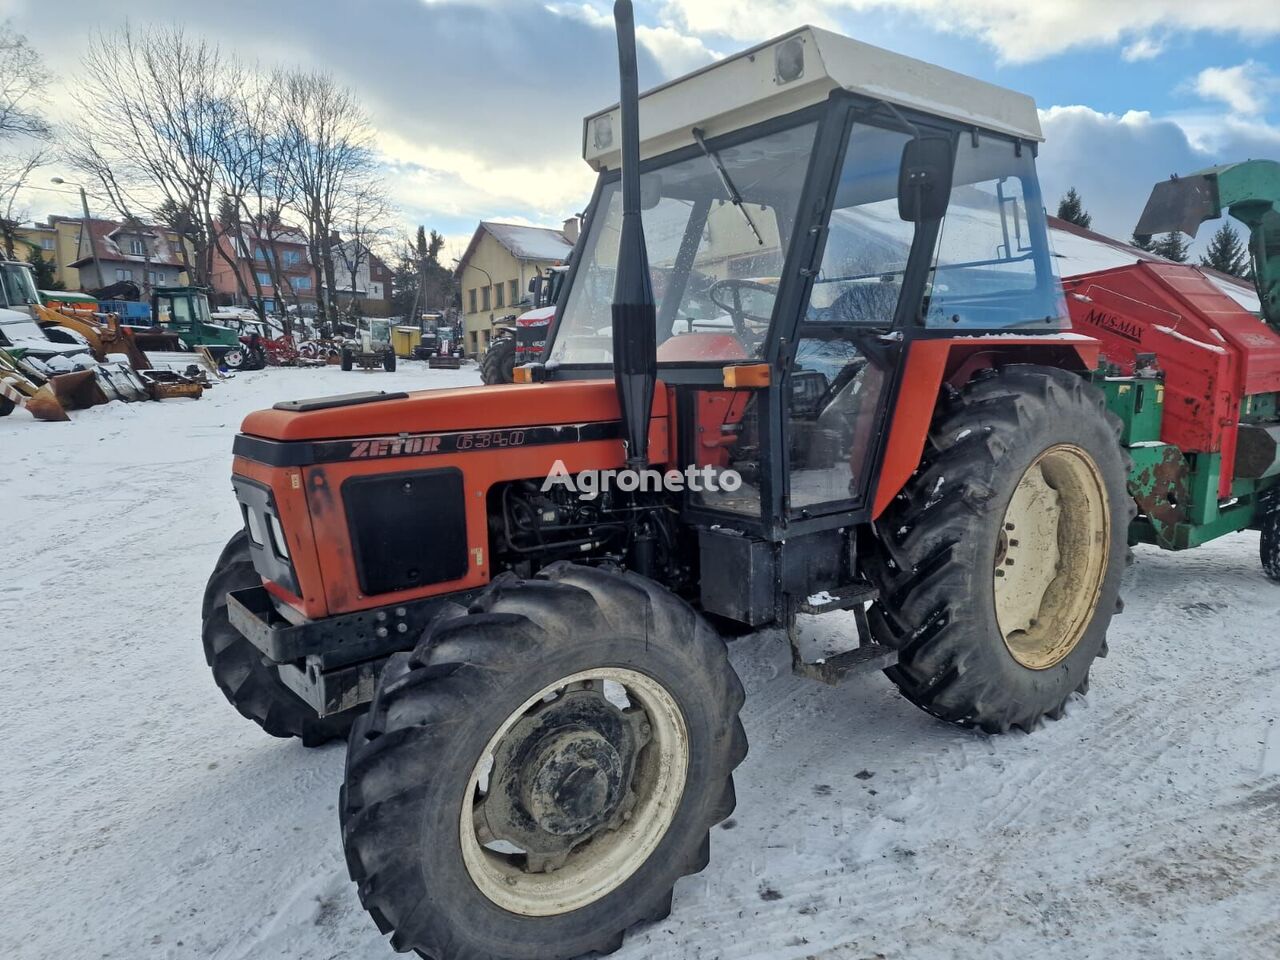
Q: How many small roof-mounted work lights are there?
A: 2